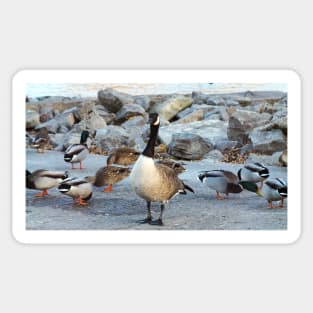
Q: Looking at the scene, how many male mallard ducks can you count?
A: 6